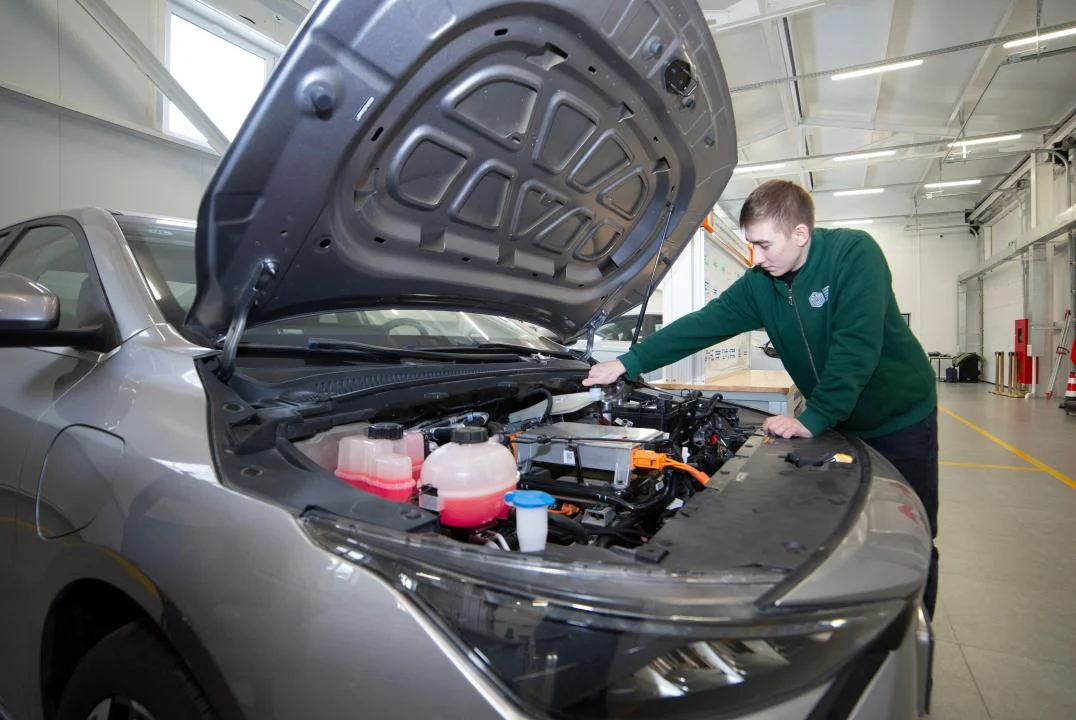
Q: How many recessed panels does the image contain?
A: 9